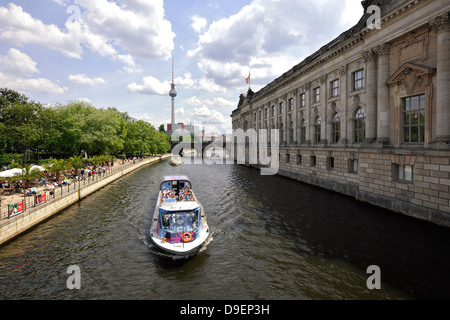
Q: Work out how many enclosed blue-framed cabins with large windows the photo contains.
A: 1